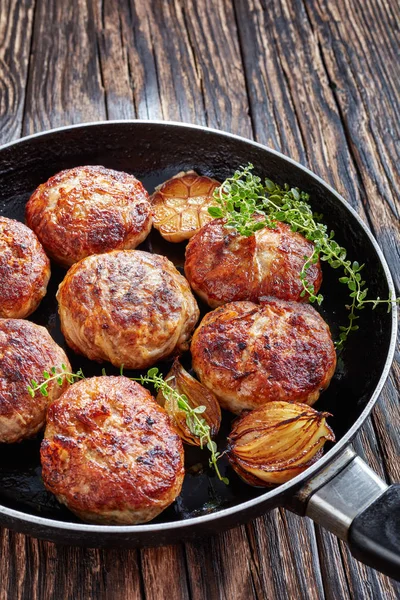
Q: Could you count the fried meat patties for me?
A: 7